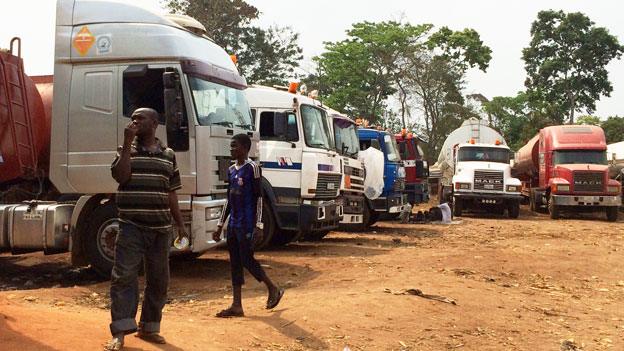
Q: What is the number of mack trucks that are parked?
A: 2